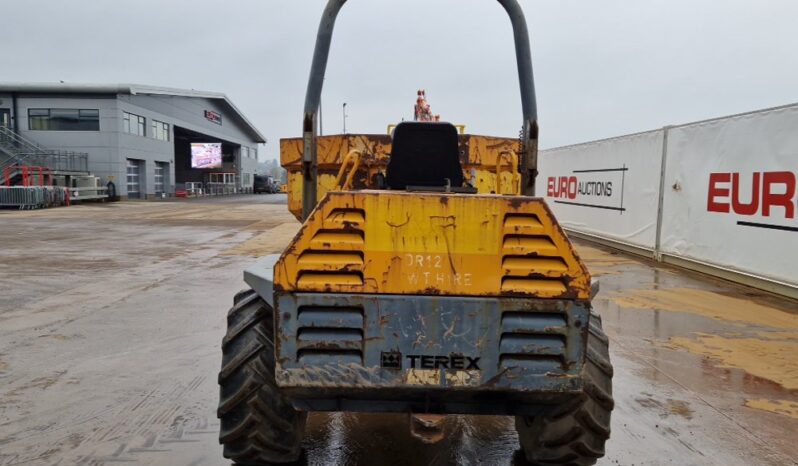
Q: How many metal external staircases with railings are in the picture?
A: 1